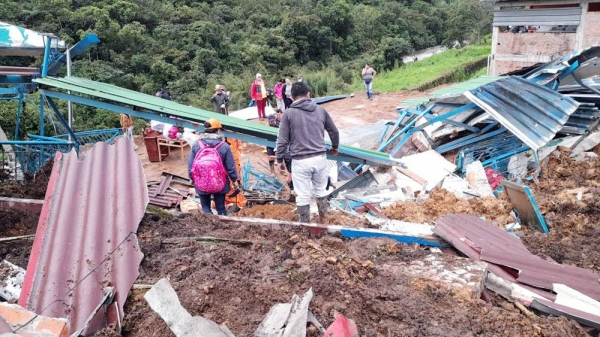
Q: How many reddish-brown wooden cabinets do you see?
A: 1